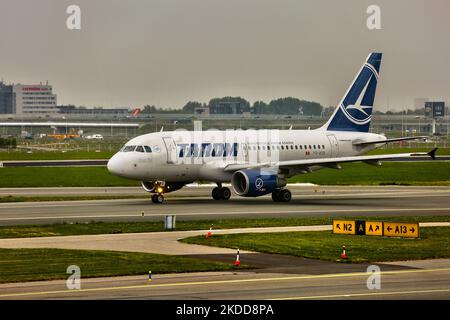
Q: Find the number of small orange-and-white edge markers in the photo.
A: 3